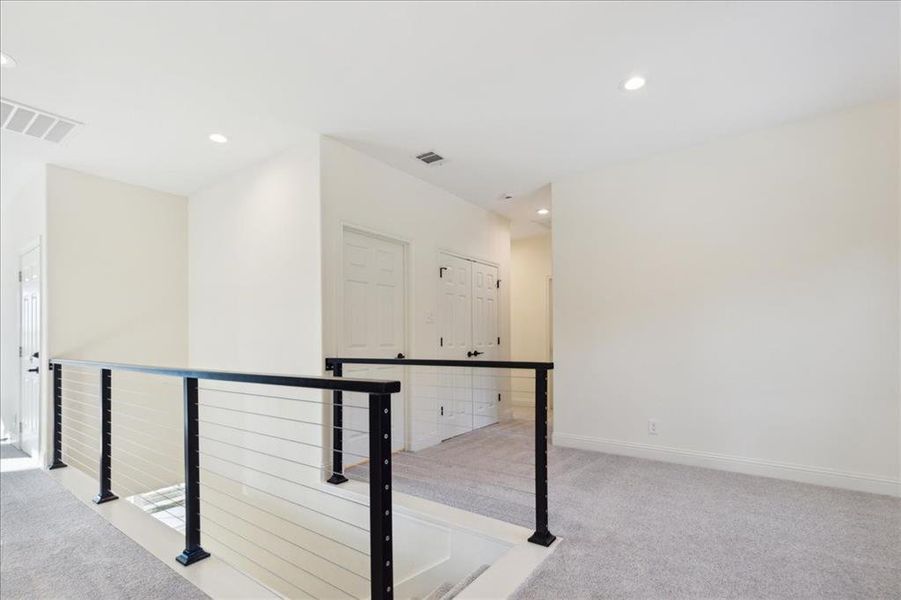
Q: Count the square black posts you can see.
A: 6